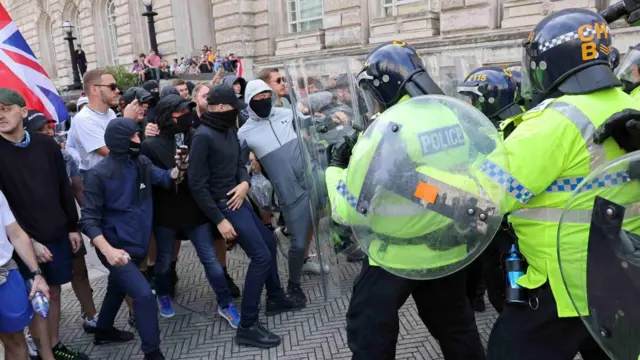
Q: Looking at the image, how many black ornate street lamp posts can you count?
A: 2